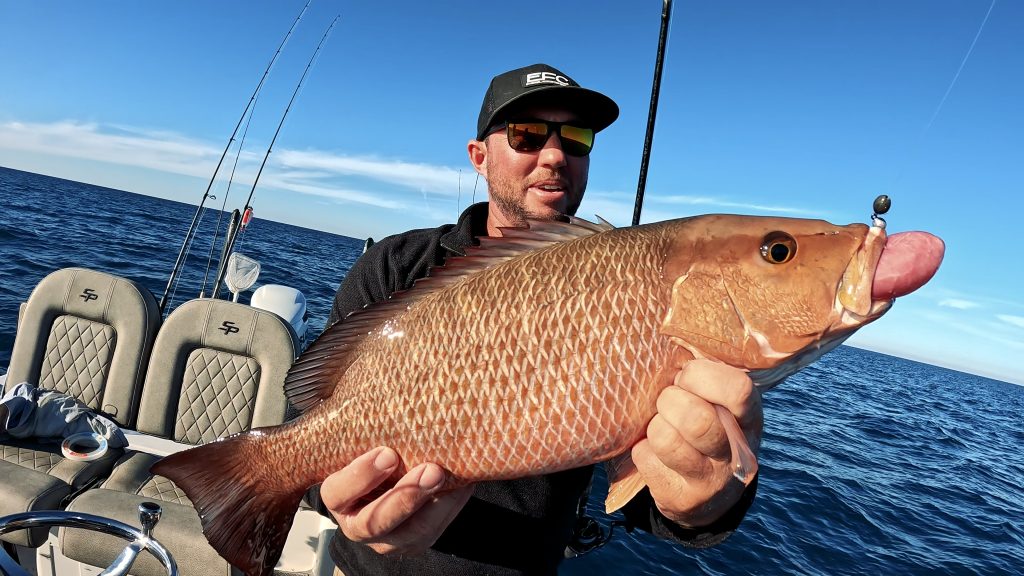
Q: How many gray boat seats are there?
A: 2